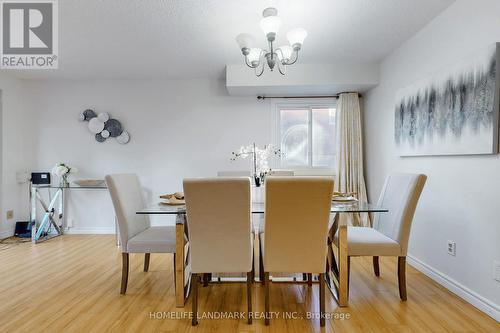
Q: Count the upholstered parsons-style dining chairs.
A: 6